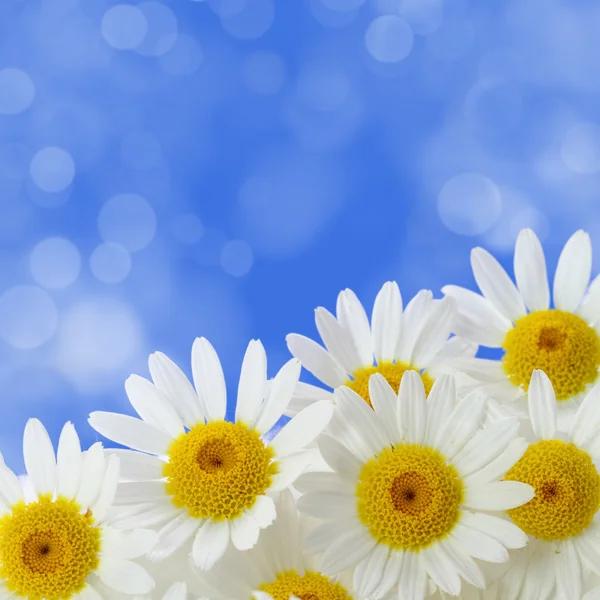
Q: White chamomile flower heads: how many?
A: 7